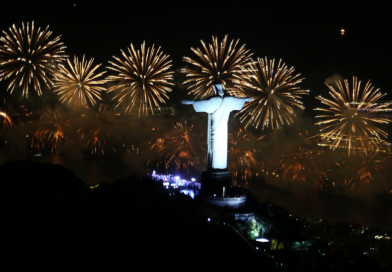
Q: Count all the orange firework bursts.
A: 6